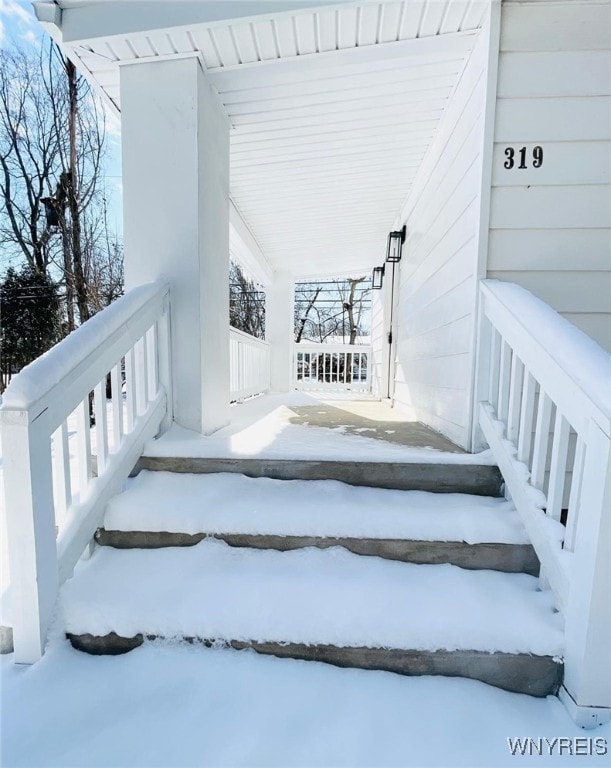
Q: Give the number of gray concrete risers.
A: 3